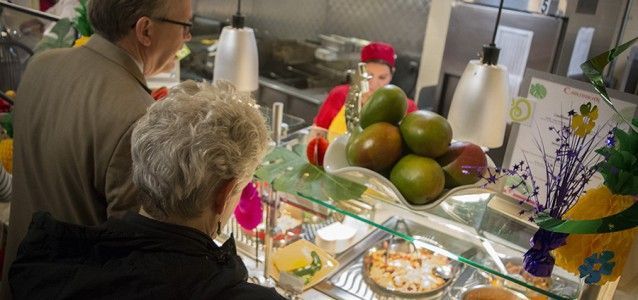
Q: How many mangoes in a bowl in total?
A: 5